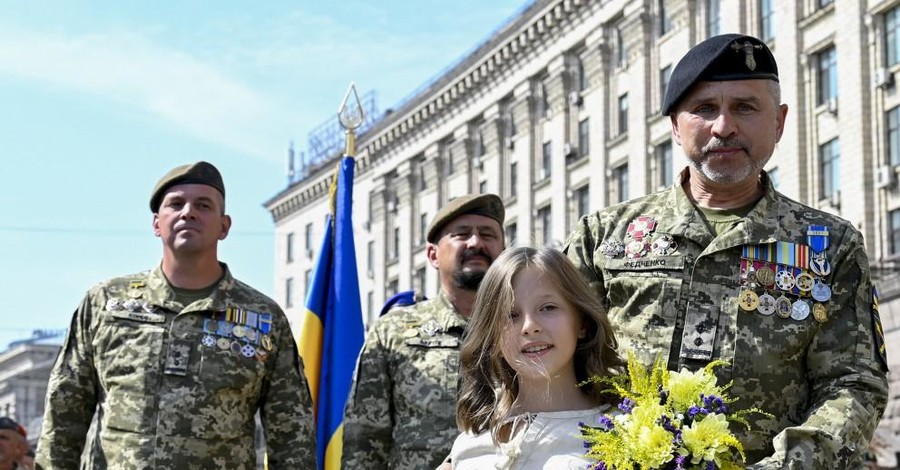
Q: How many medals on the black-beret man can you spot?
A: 11